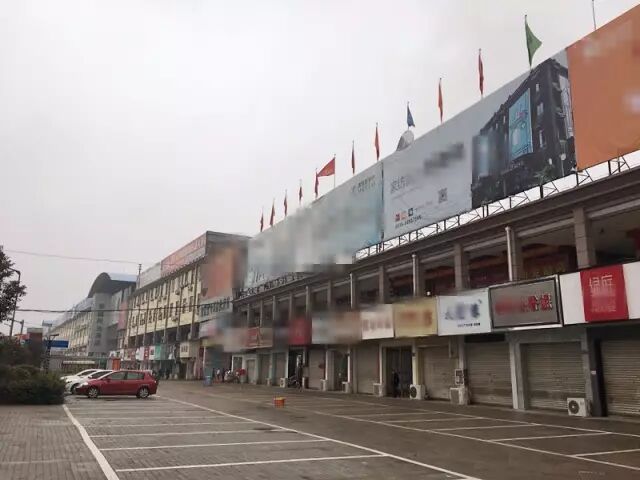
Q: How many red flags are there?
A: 10